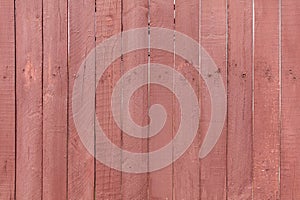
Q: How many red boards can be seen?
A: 12